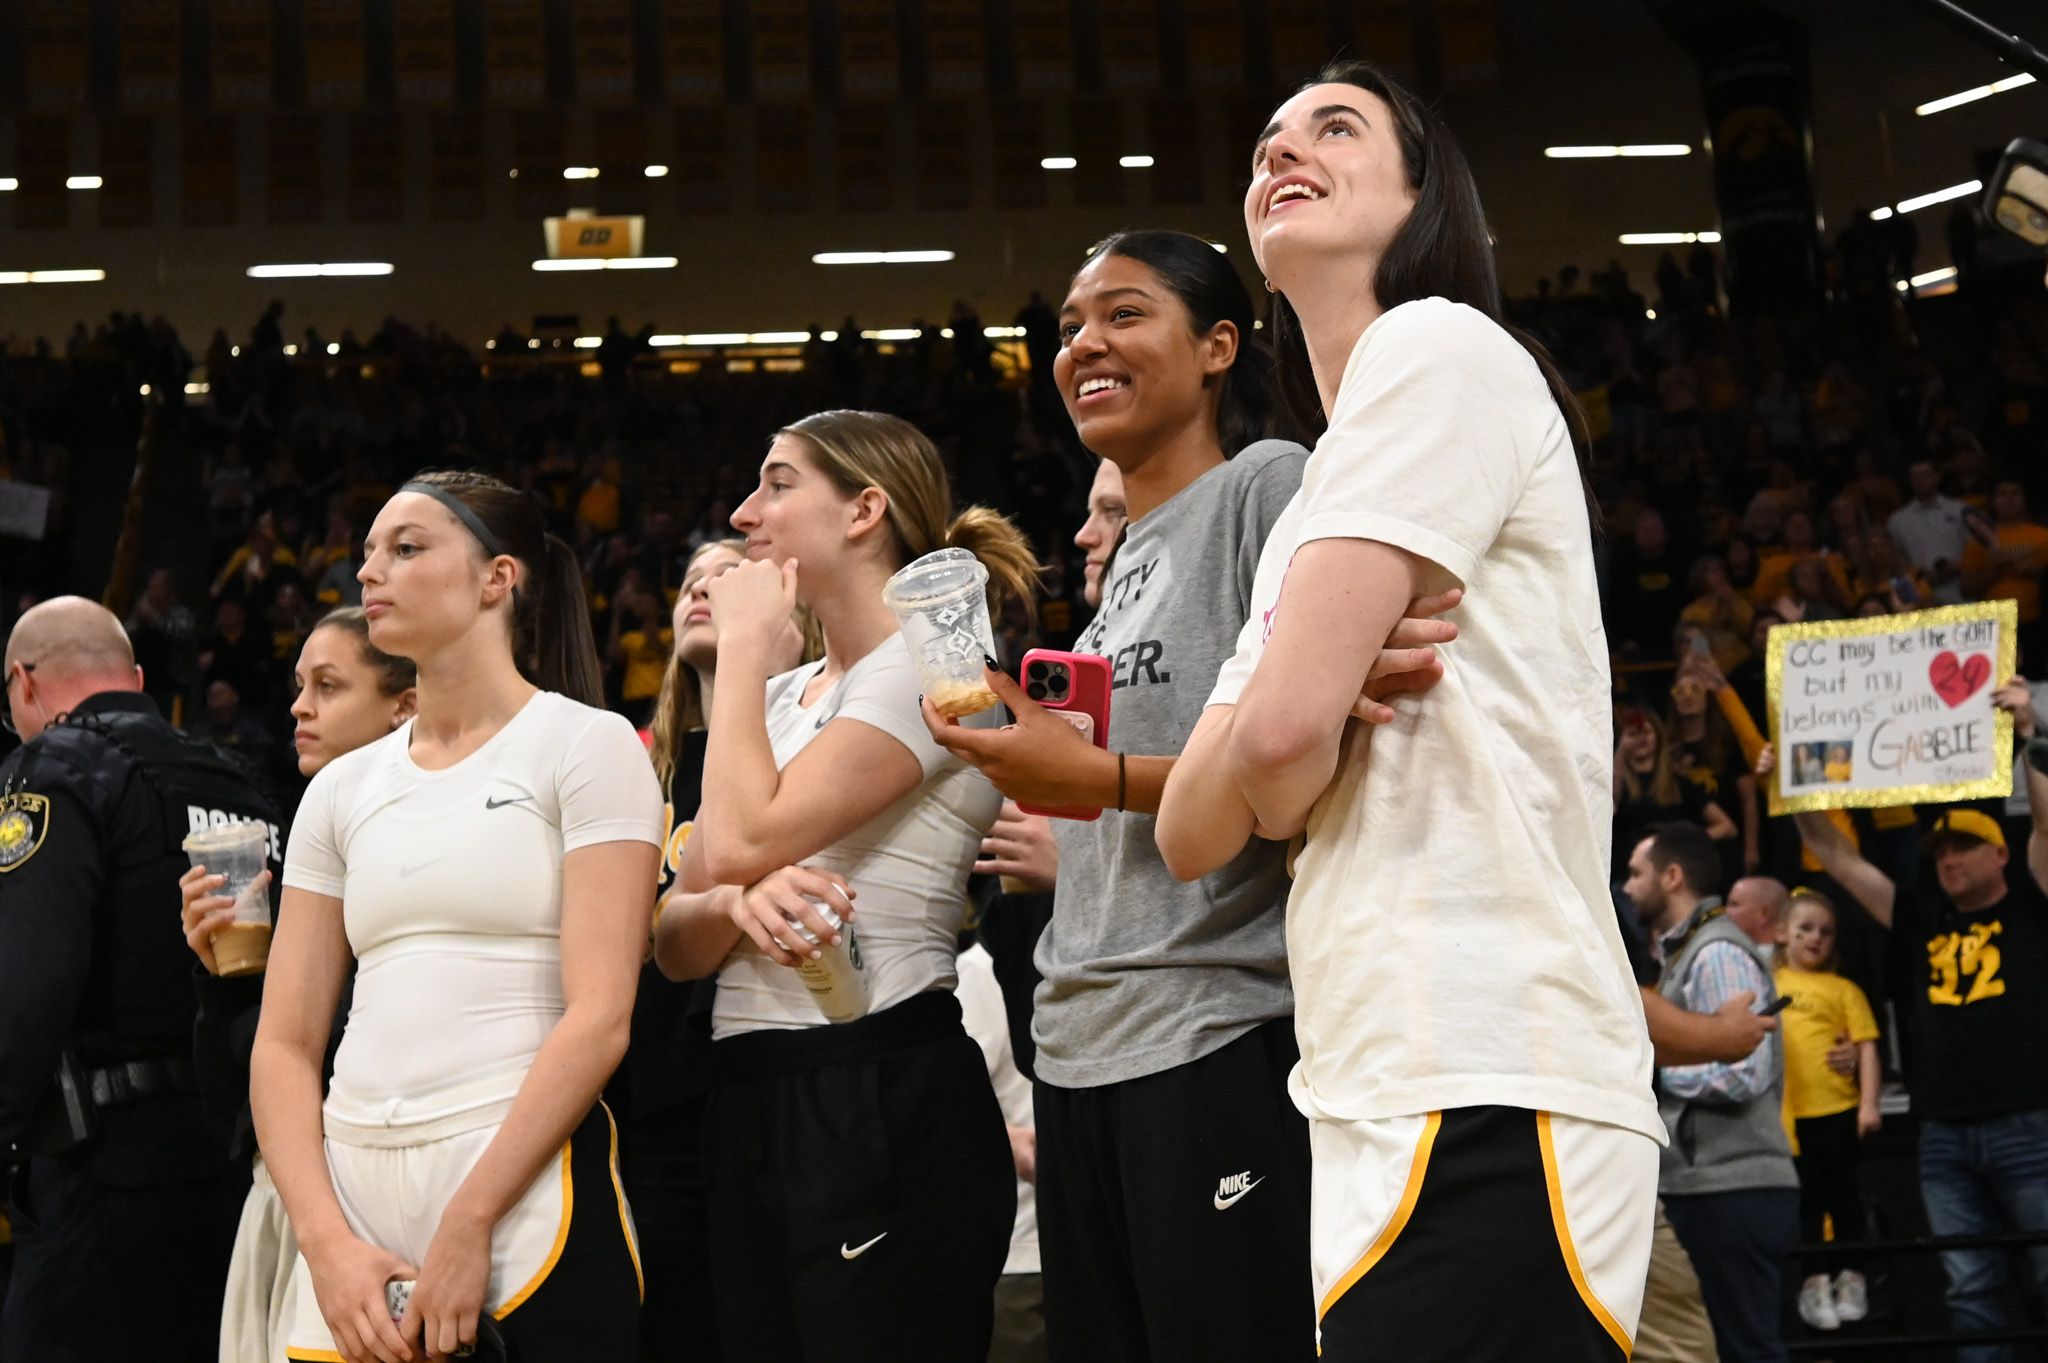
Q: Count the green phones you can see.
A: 0